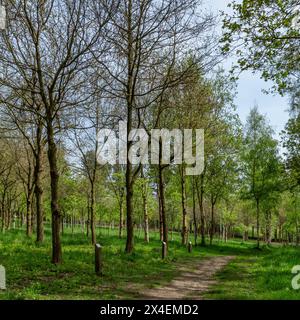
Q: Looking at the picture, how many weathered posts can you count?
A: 3